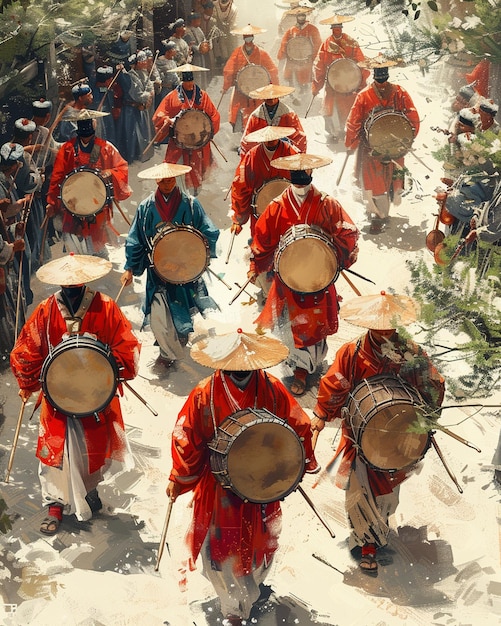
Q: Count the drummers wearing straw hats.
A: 13